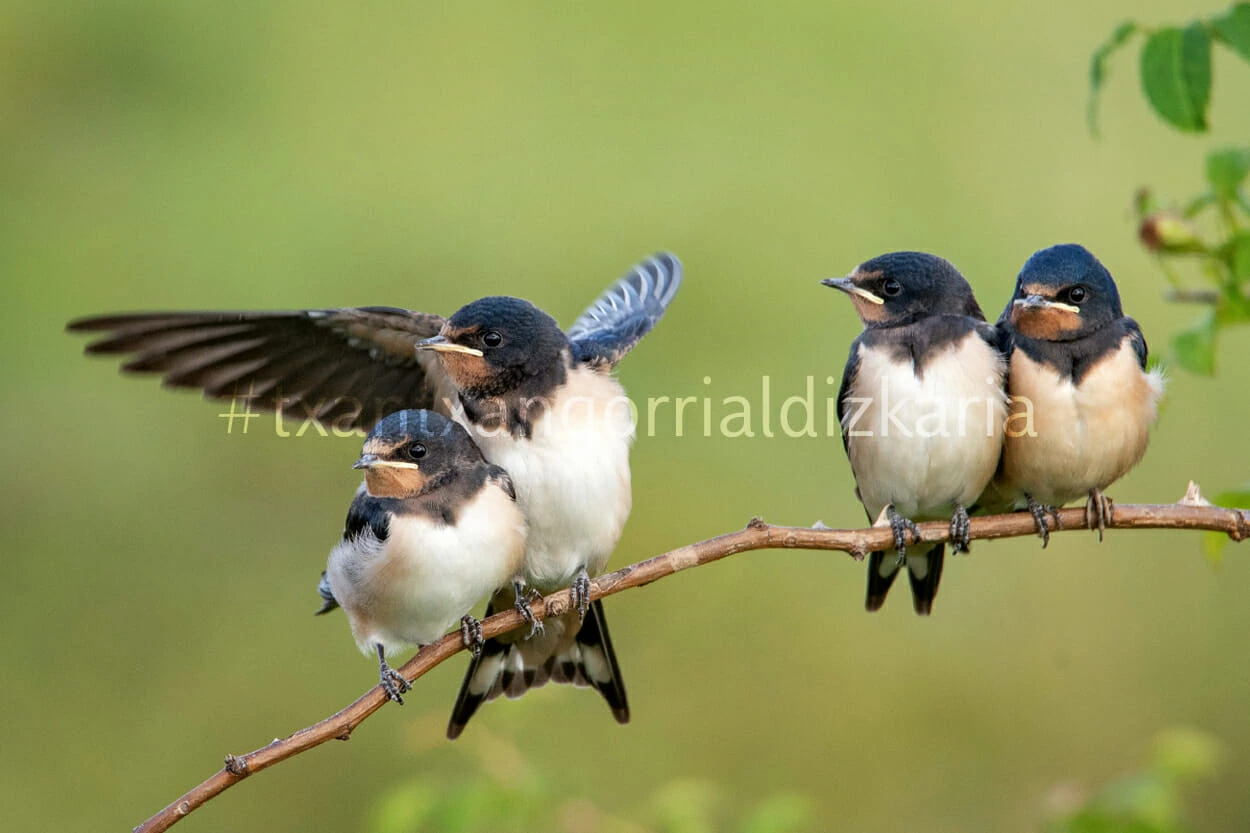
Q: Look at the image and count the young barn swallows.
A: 4